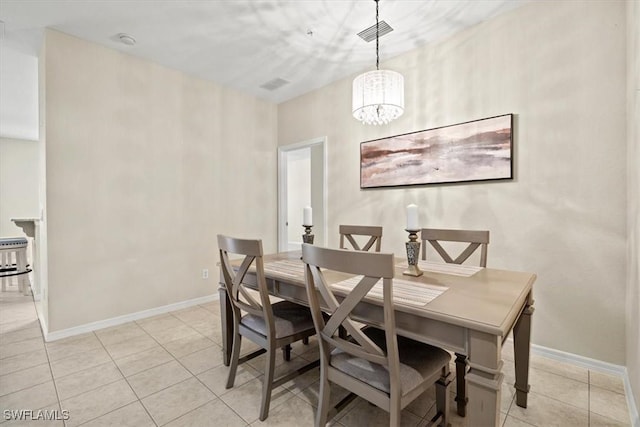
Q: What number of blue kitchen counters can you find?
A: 0